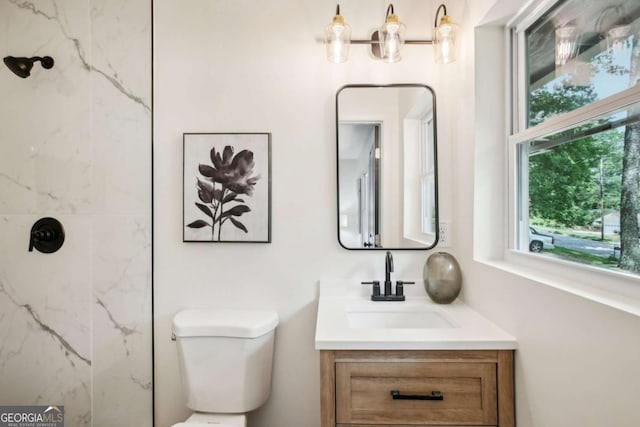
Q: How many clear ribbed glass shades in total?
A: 3